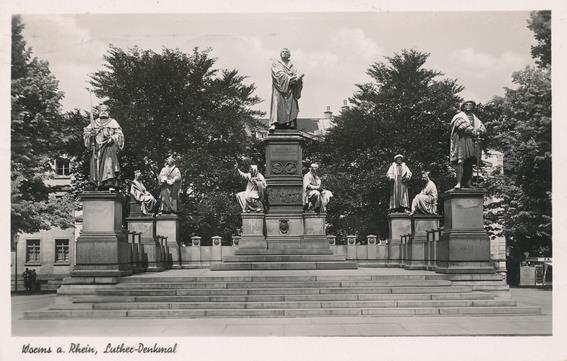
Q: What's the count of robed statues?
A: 9